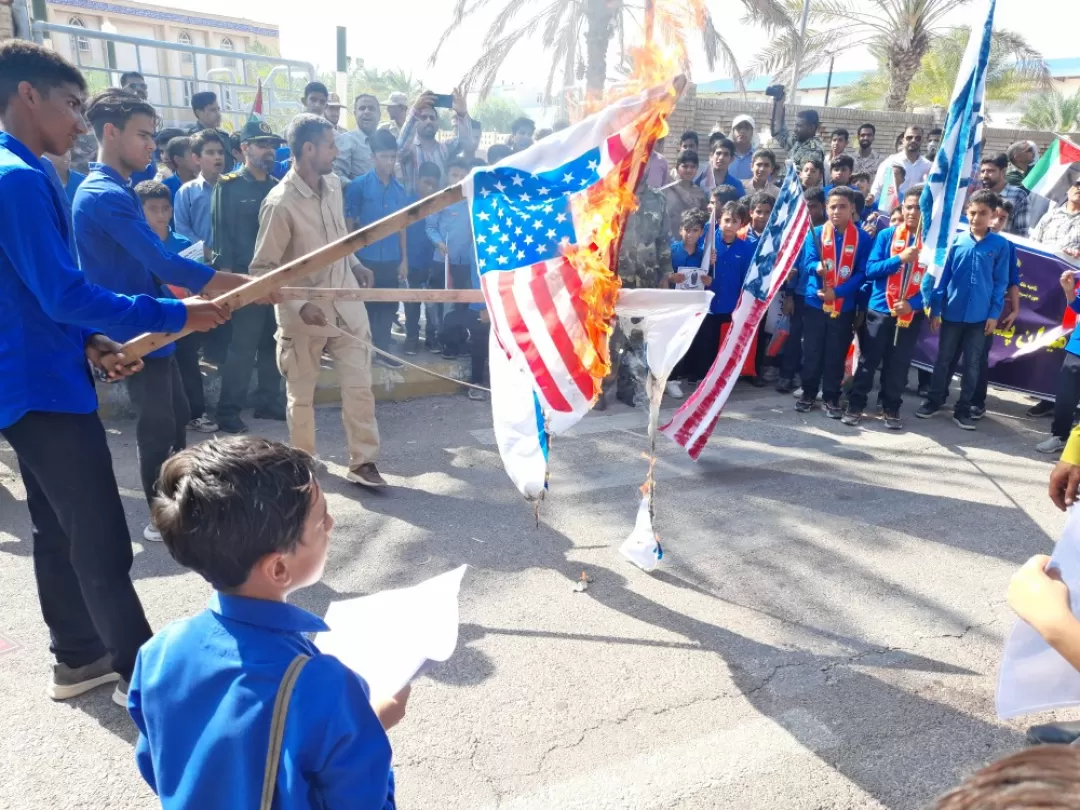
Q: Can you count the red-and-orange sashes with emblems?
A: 2